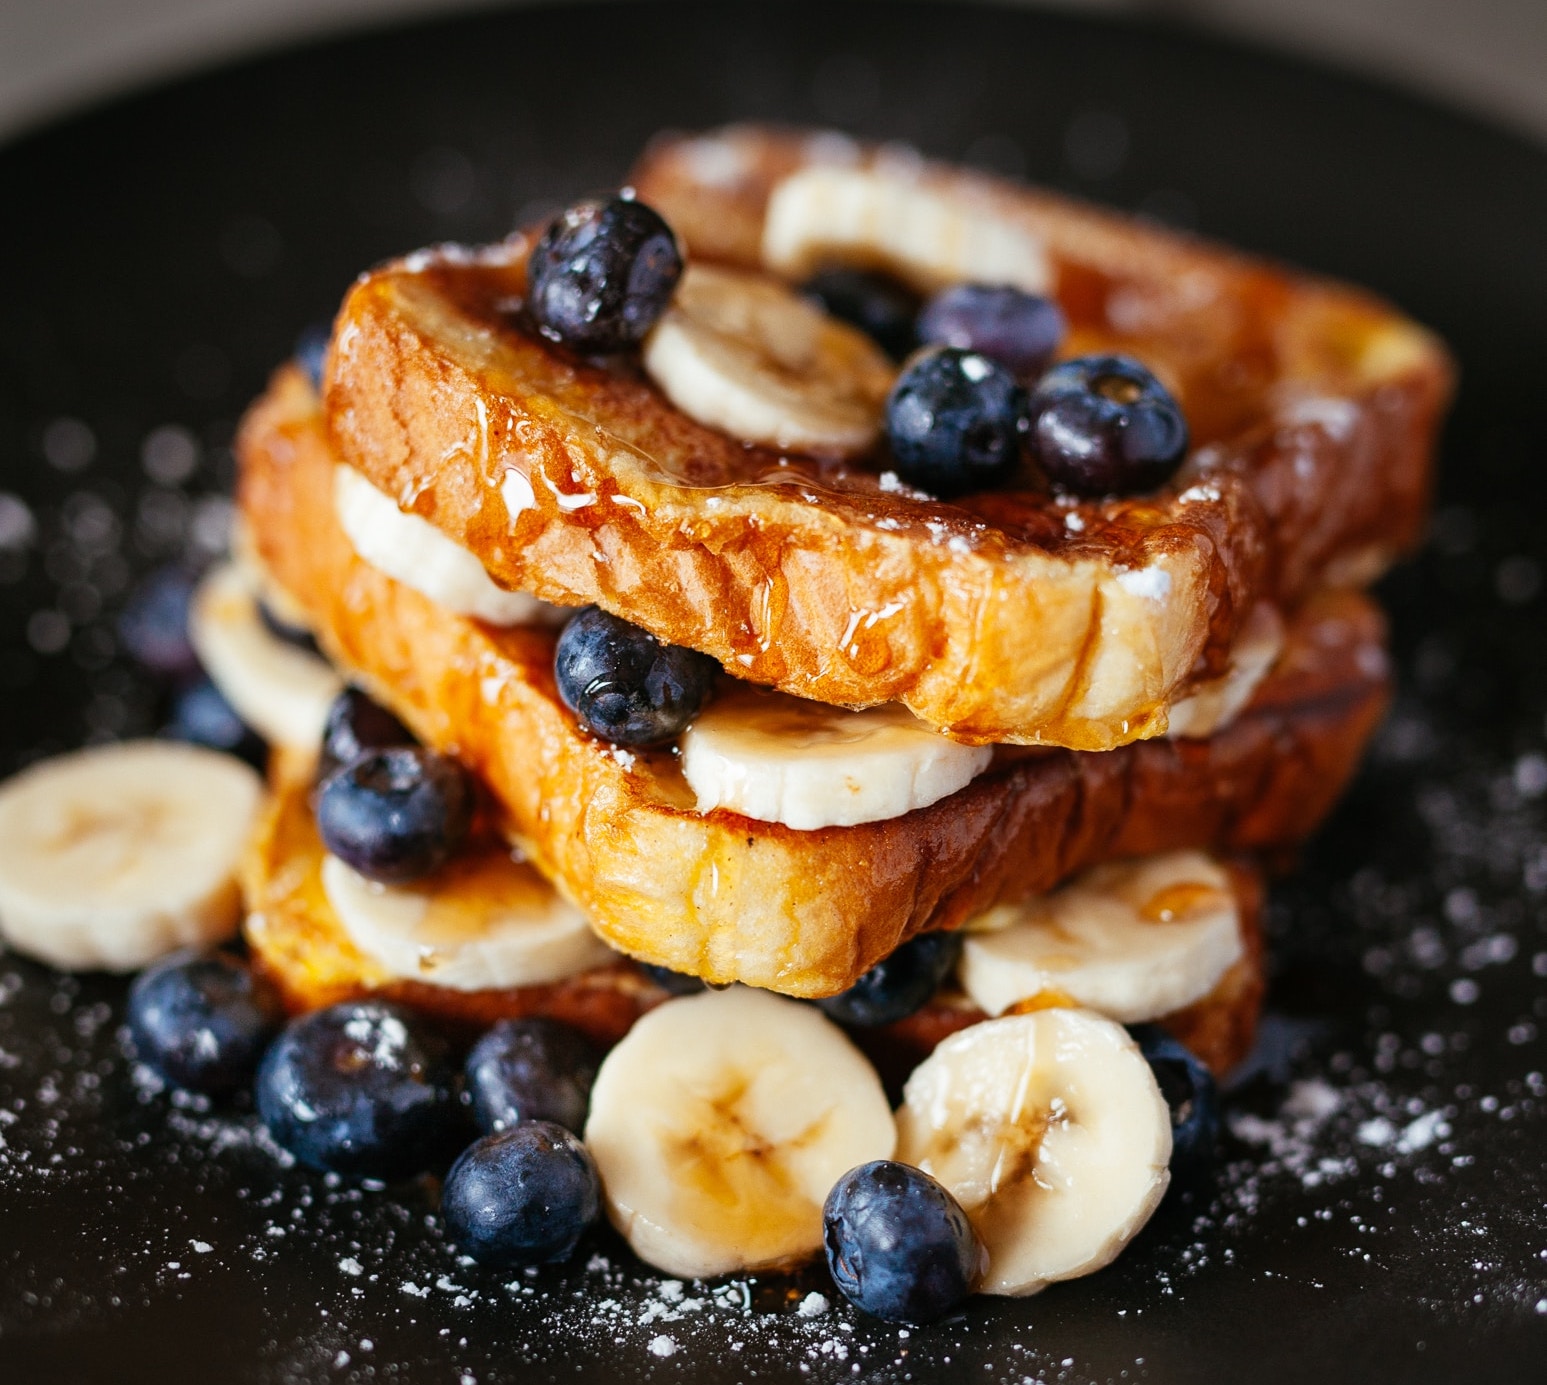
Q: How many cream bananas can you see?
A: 11